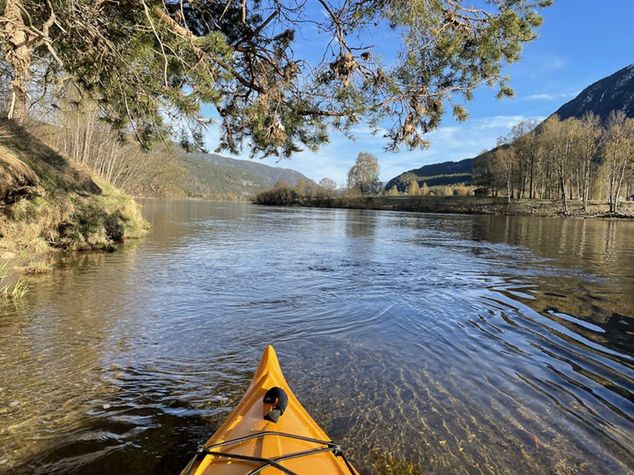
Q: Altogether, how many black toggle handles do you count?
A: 1